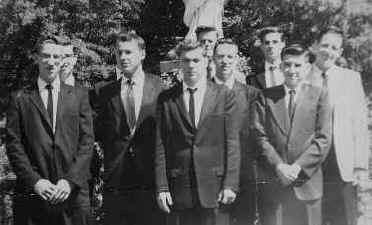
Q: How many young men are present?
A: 9